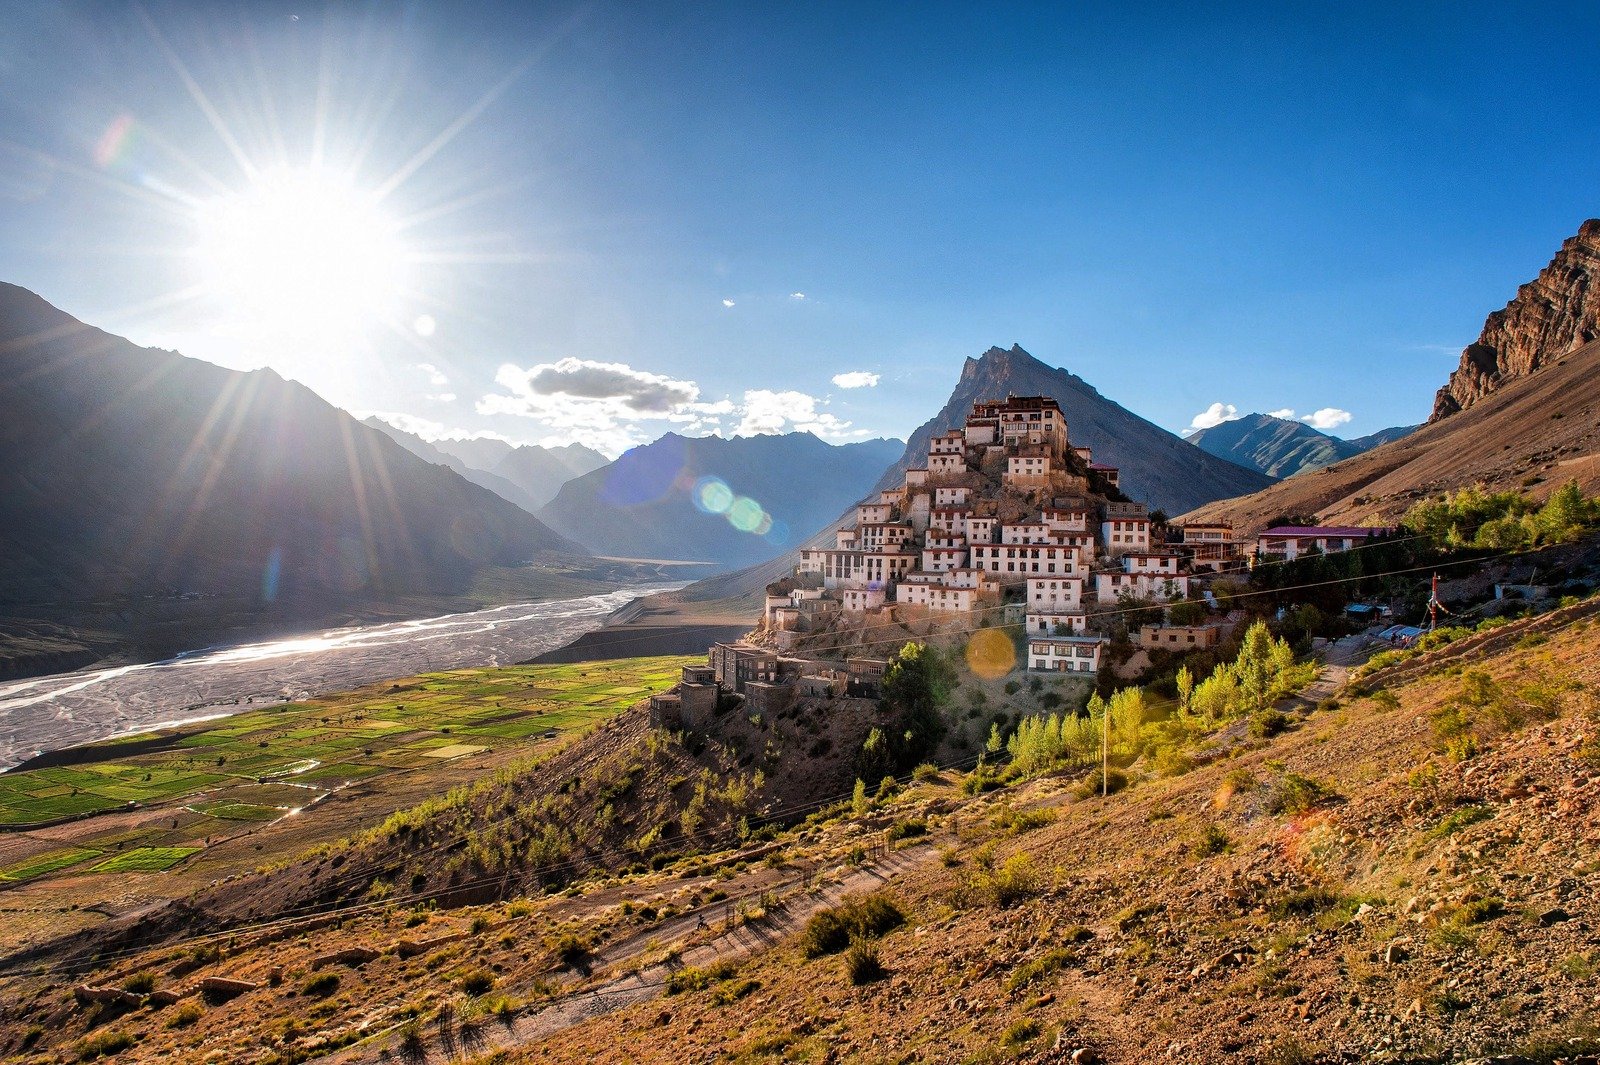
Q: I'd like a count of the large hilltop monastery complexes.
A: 1